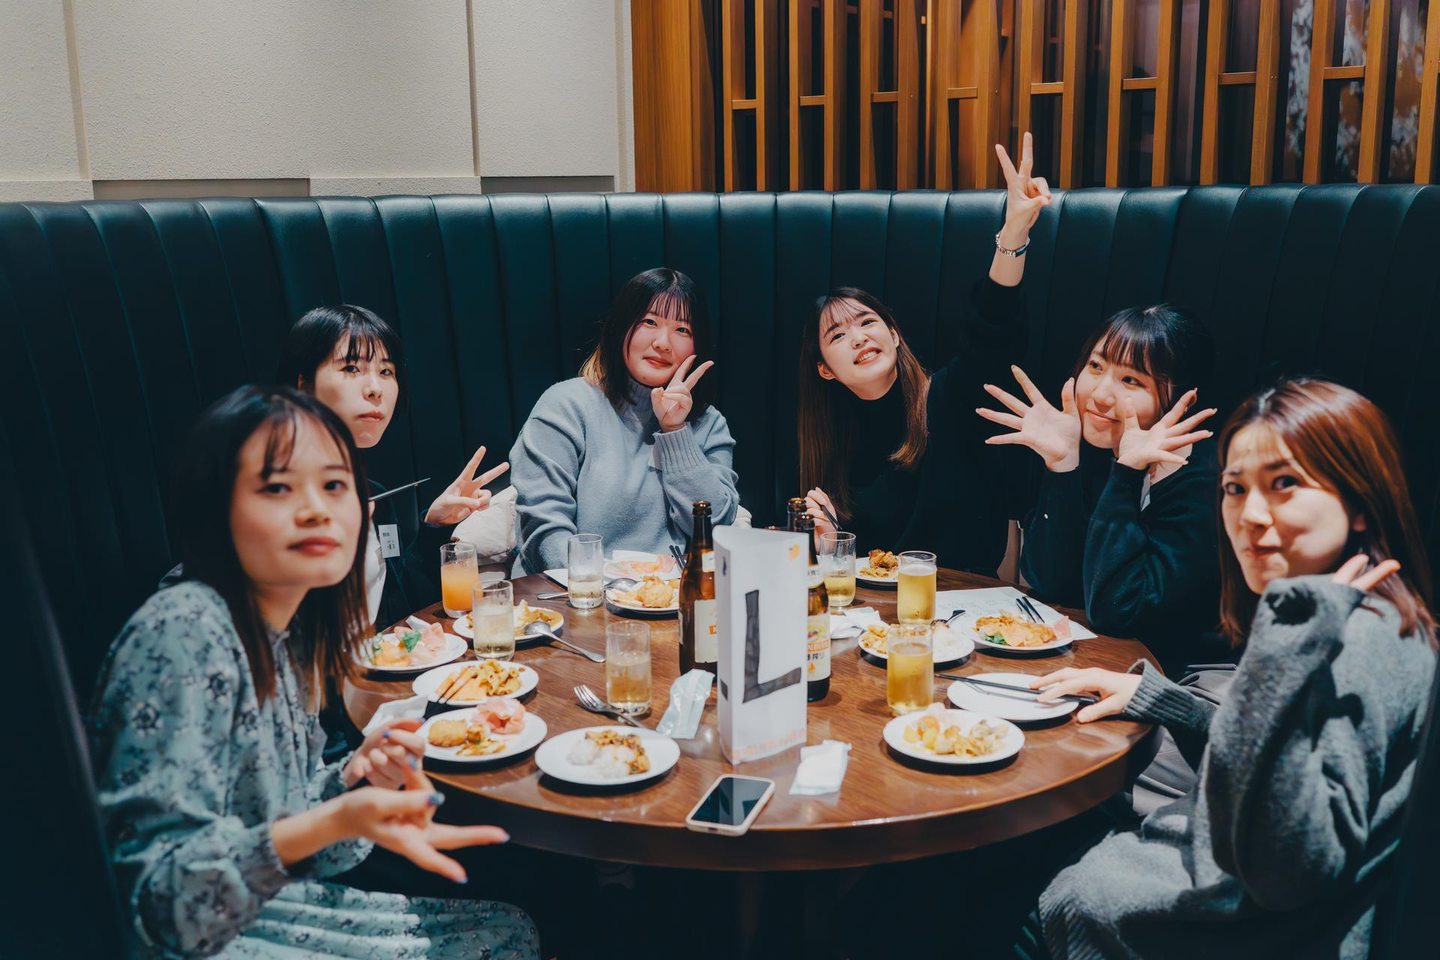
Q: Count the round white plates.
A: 12